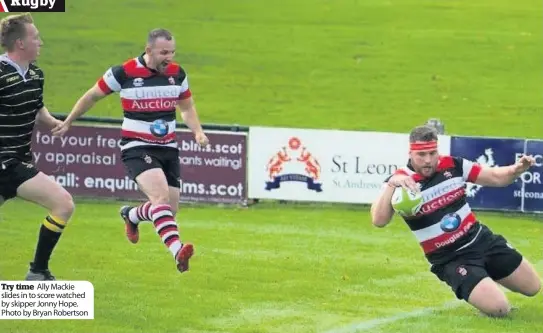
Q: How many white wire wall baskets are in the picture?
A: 0